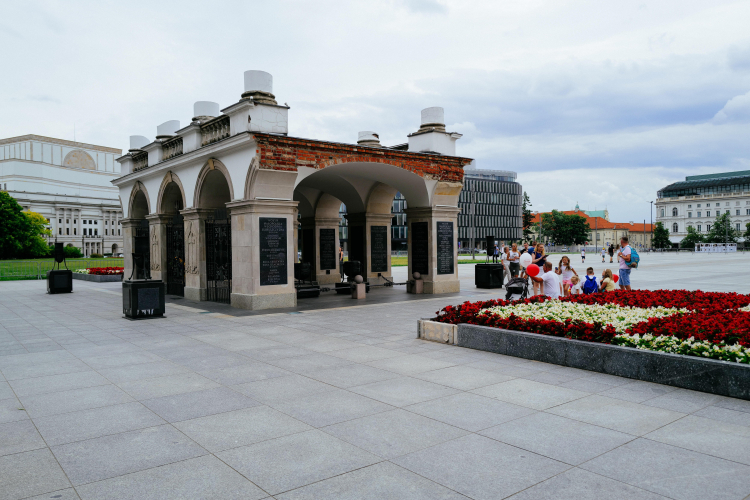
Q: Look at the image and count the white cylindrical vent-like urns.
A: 6